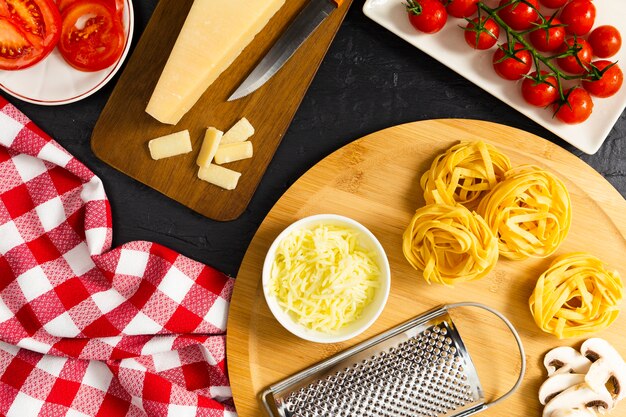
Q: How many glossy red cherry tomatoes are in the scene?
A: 13